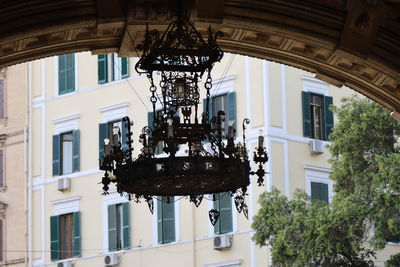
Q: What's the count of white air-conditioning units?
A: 5